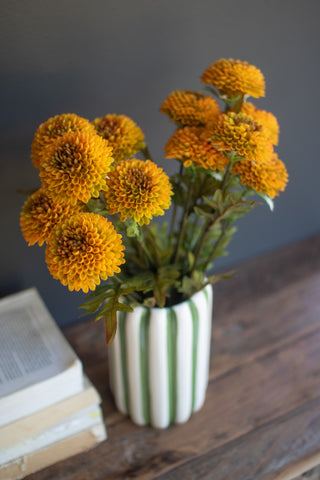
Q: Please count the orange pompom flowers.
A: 12